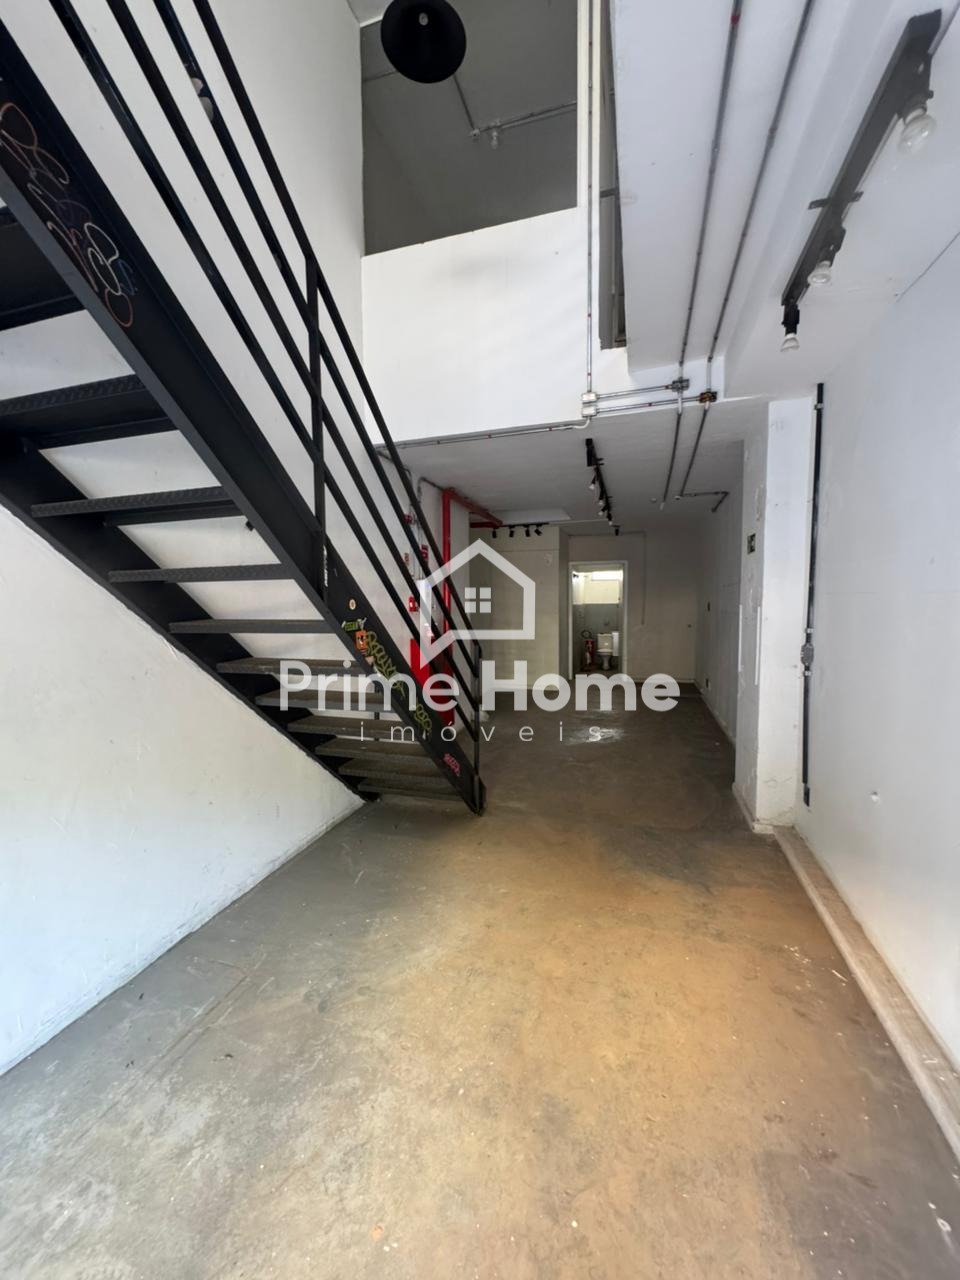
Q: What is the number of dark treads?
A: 11